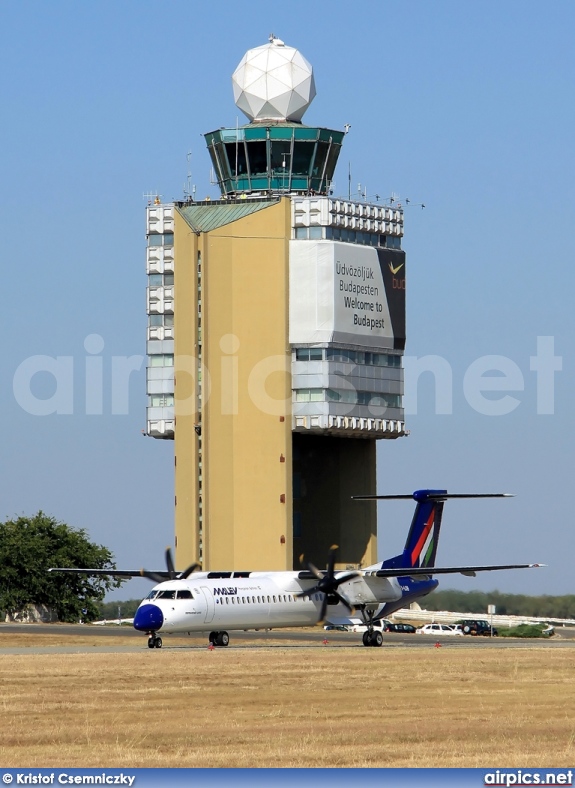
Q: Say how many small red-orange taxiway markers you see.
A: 3